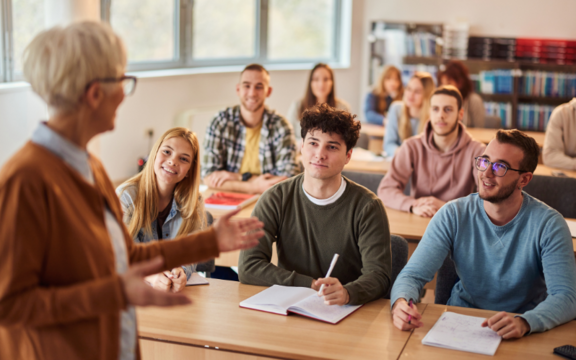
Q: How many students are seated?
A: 10